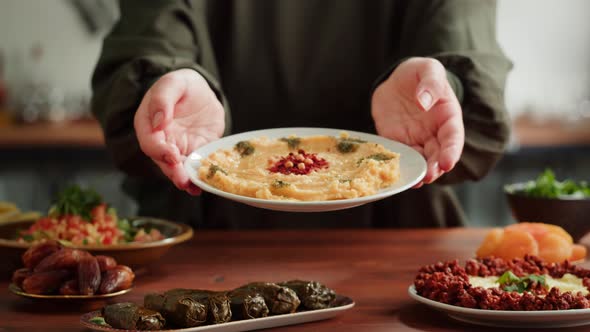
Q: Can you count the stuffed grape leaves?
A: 6